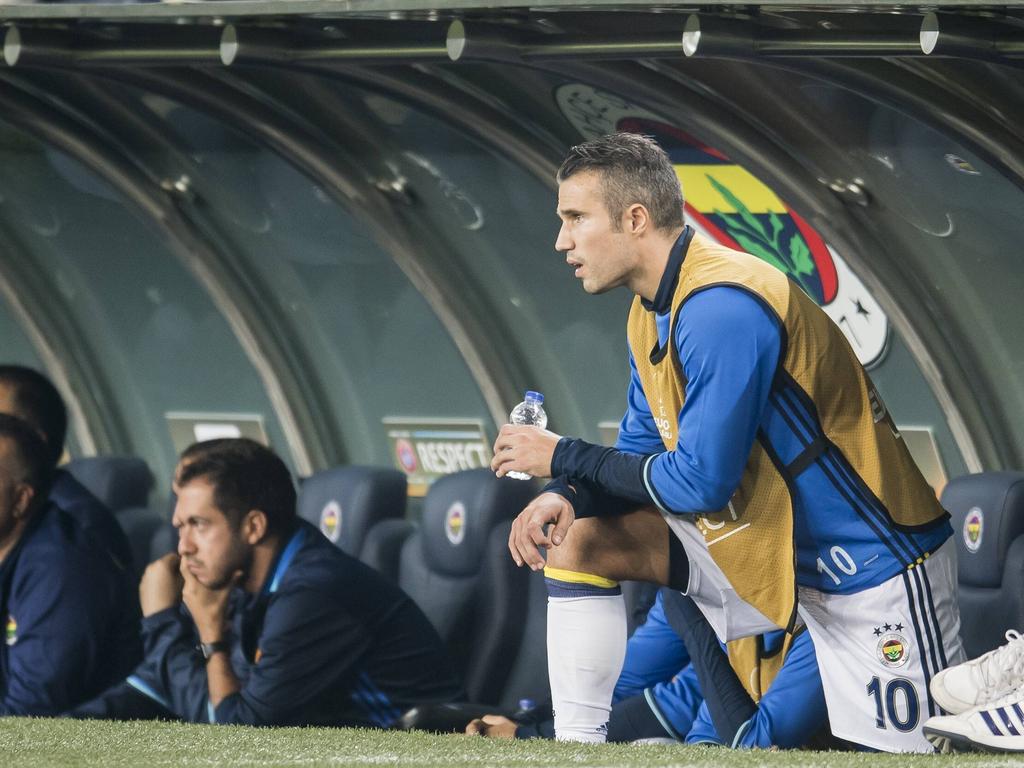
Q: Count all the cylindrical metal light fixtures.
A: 5